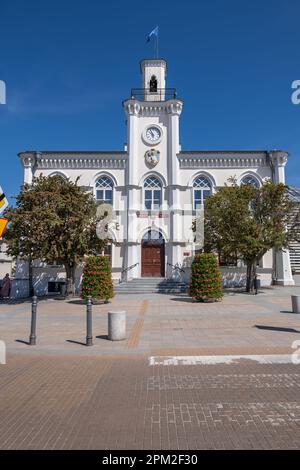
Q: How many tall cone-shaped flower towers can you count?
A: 2